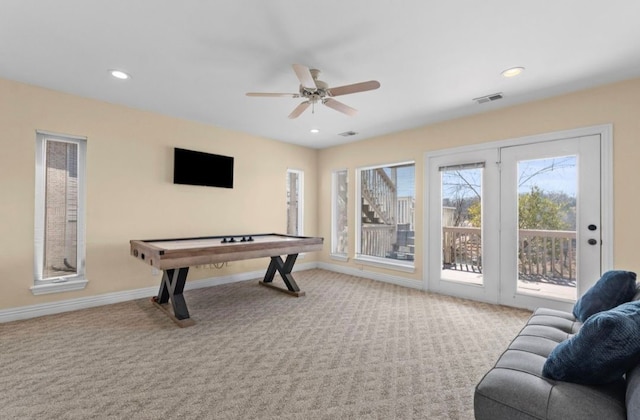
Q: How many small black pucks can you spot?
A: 4